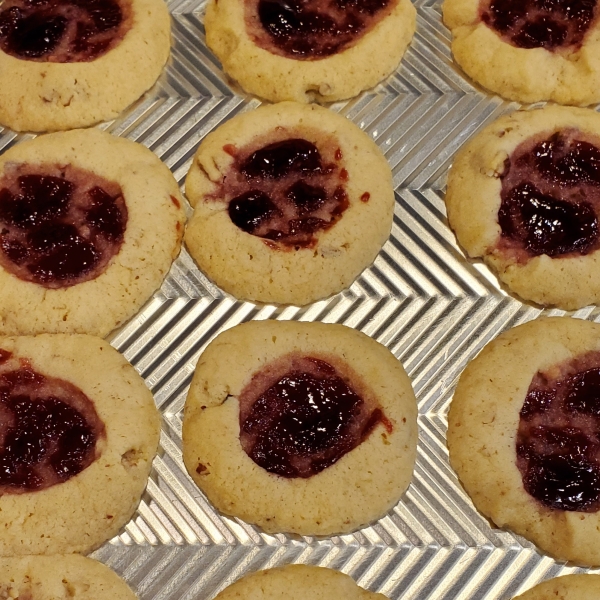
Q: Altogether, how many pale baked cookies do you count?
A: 12